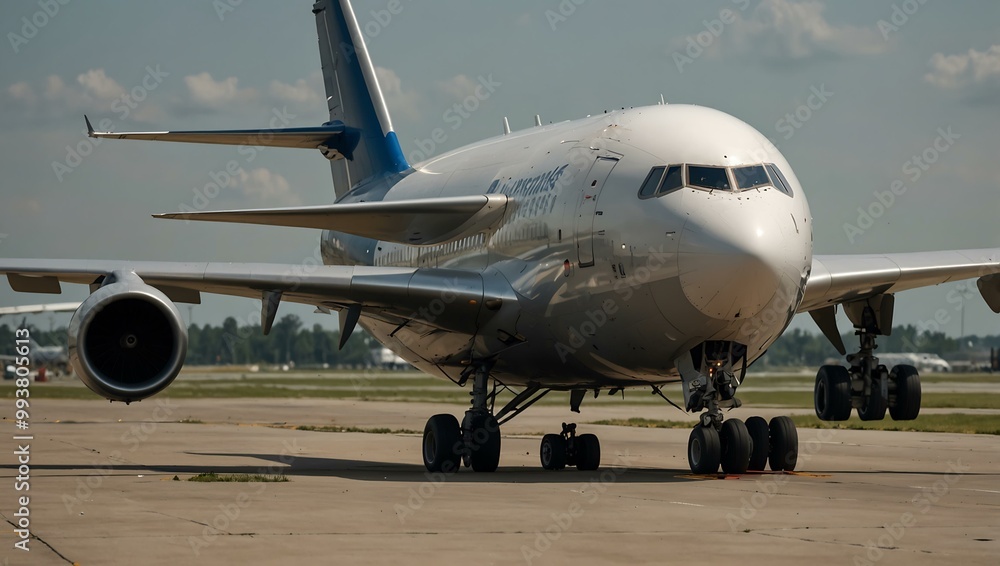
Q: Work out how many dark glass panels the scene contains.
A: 5